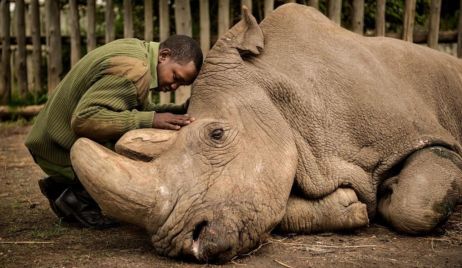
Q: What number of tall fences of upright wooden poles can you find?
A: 1